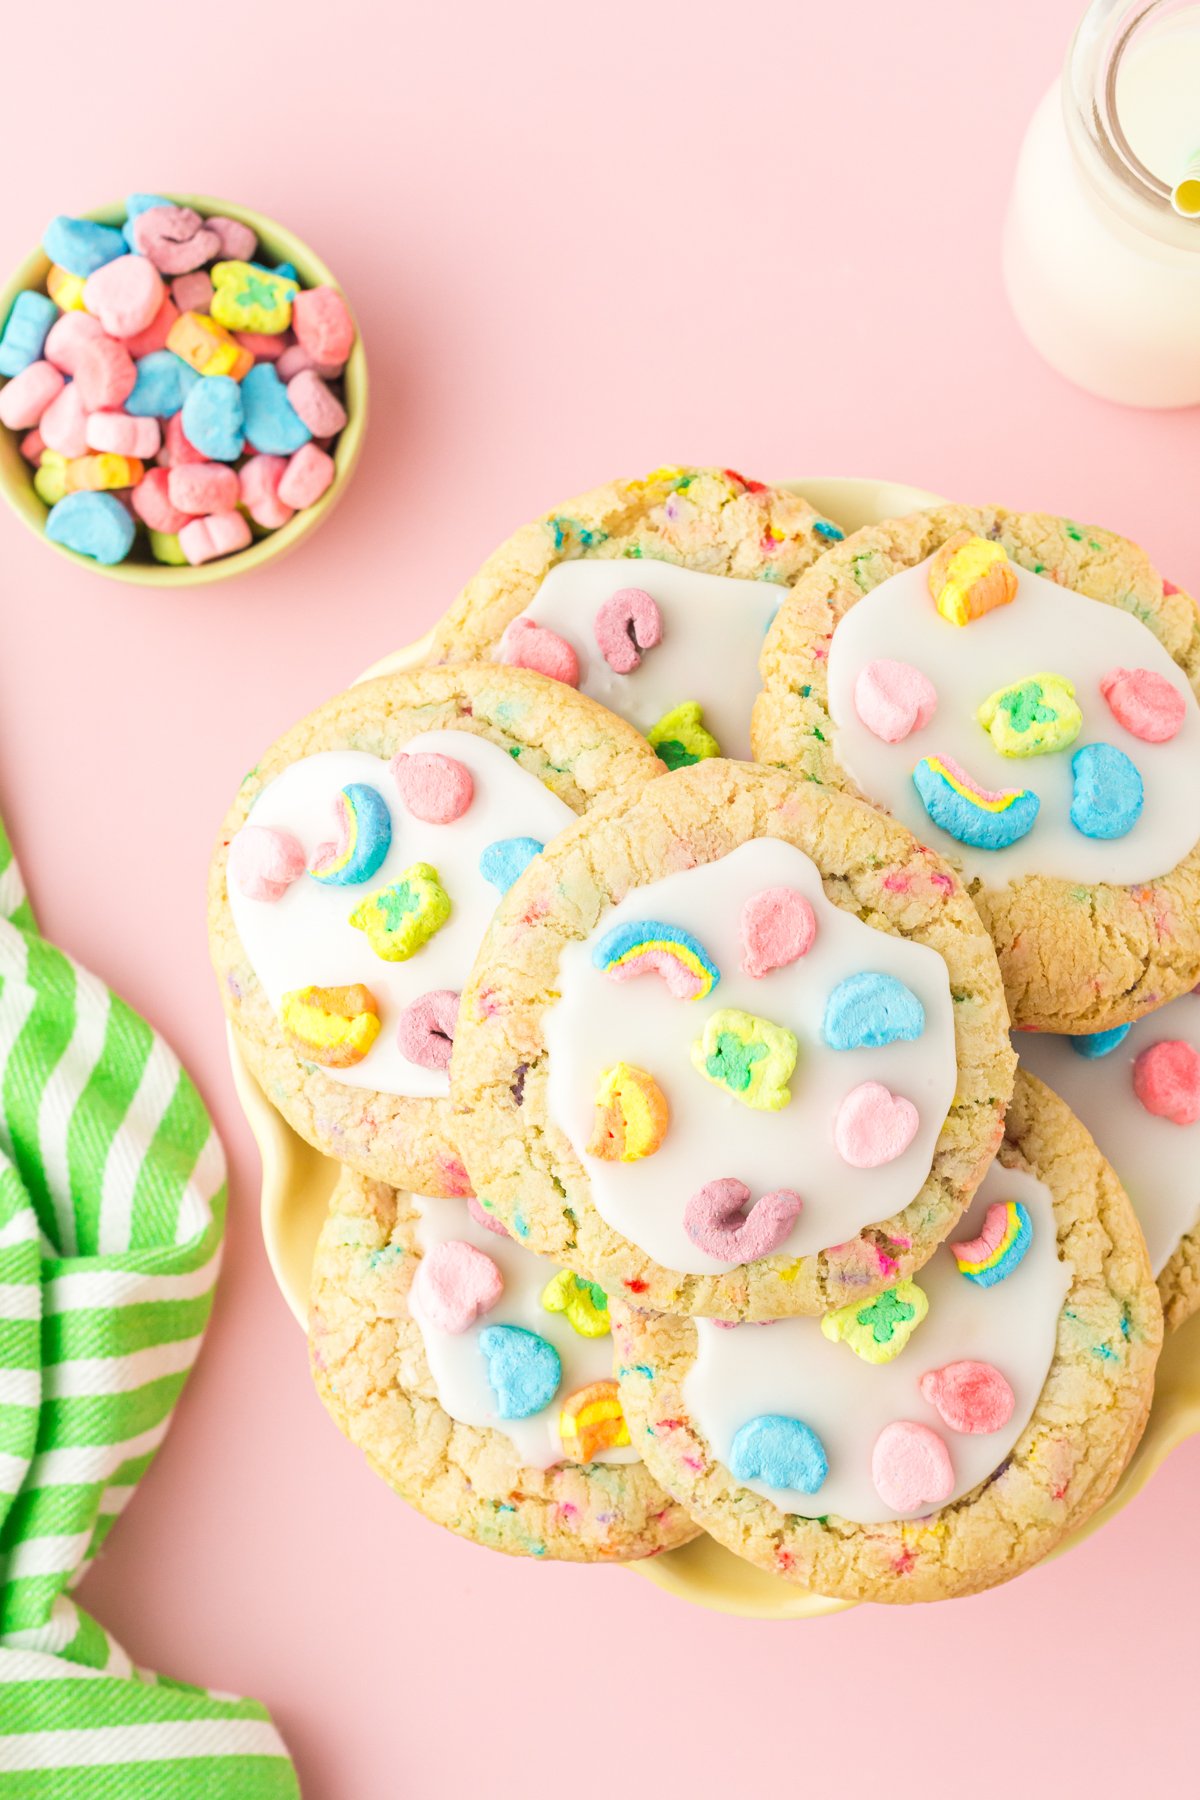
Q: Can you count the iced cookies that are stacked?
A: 7